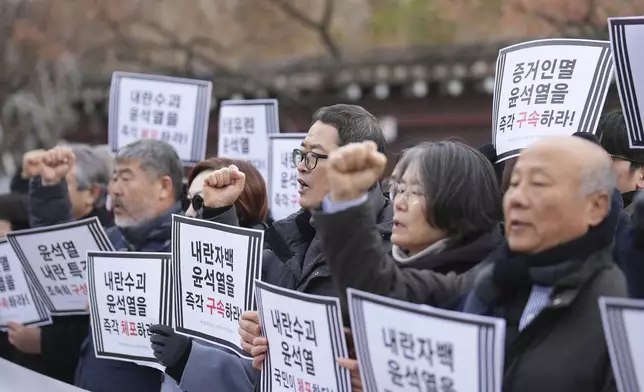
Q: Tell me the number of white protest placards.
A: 12